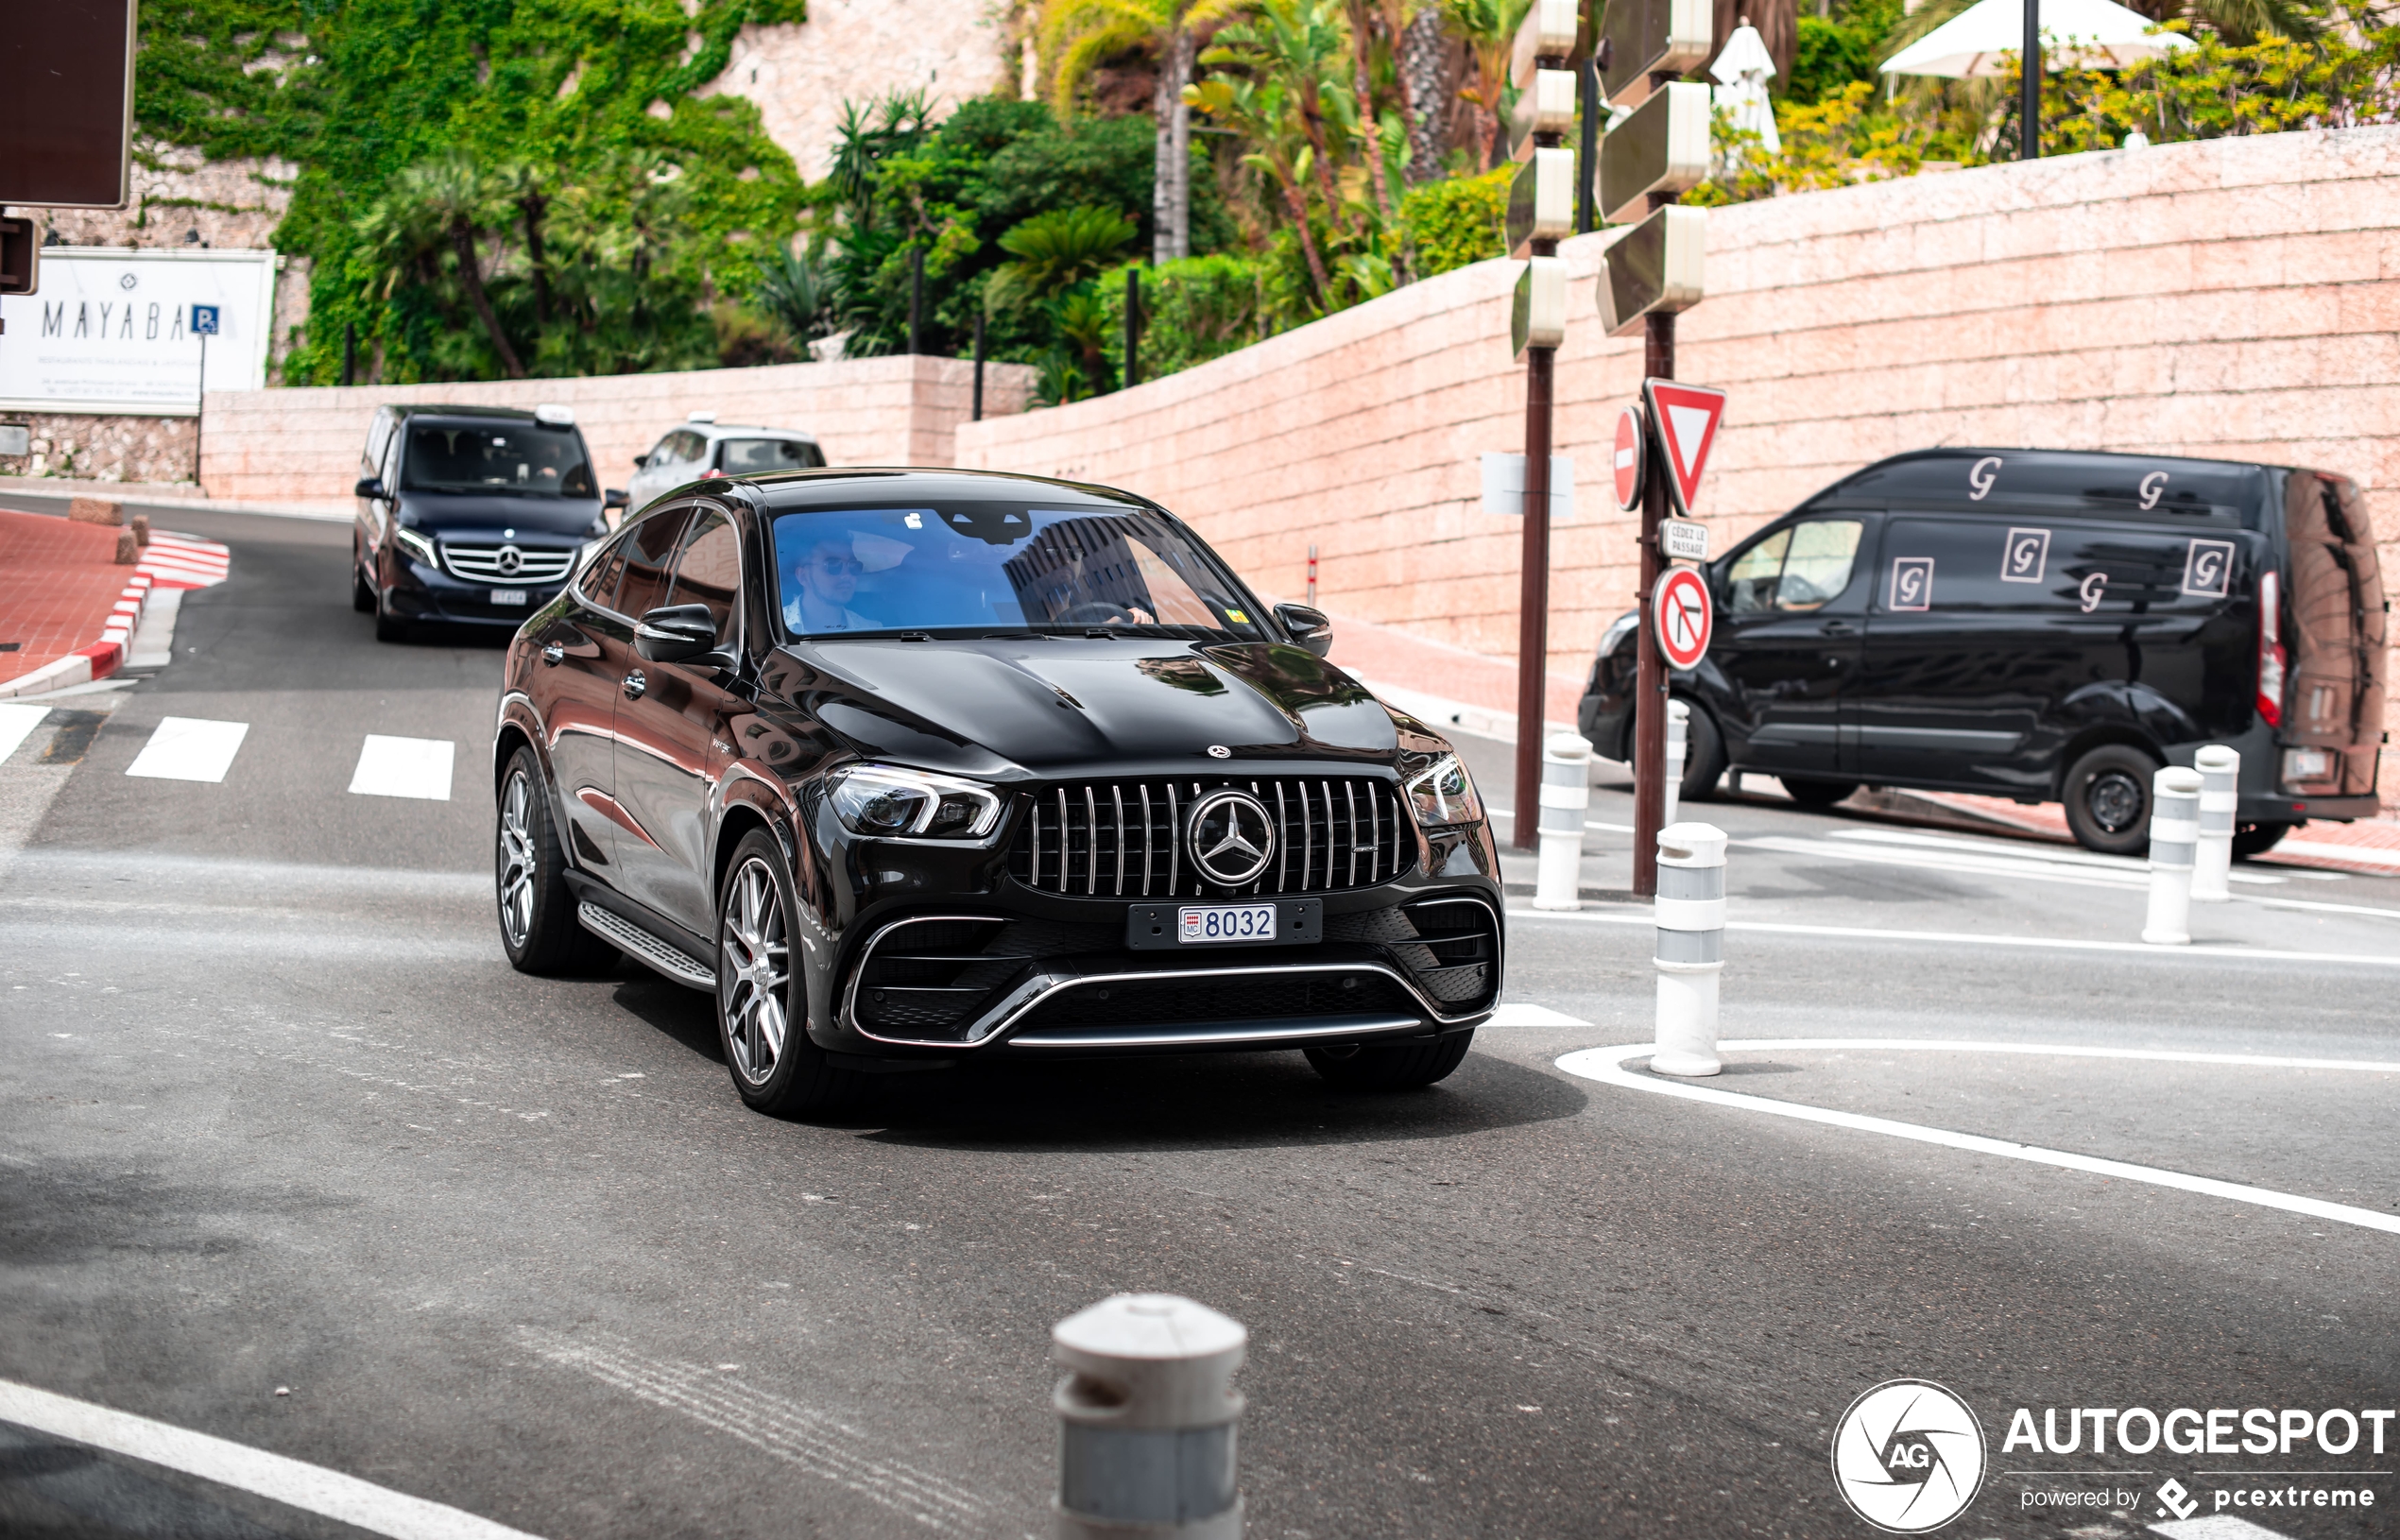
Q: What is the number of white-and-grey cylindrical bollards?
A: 6